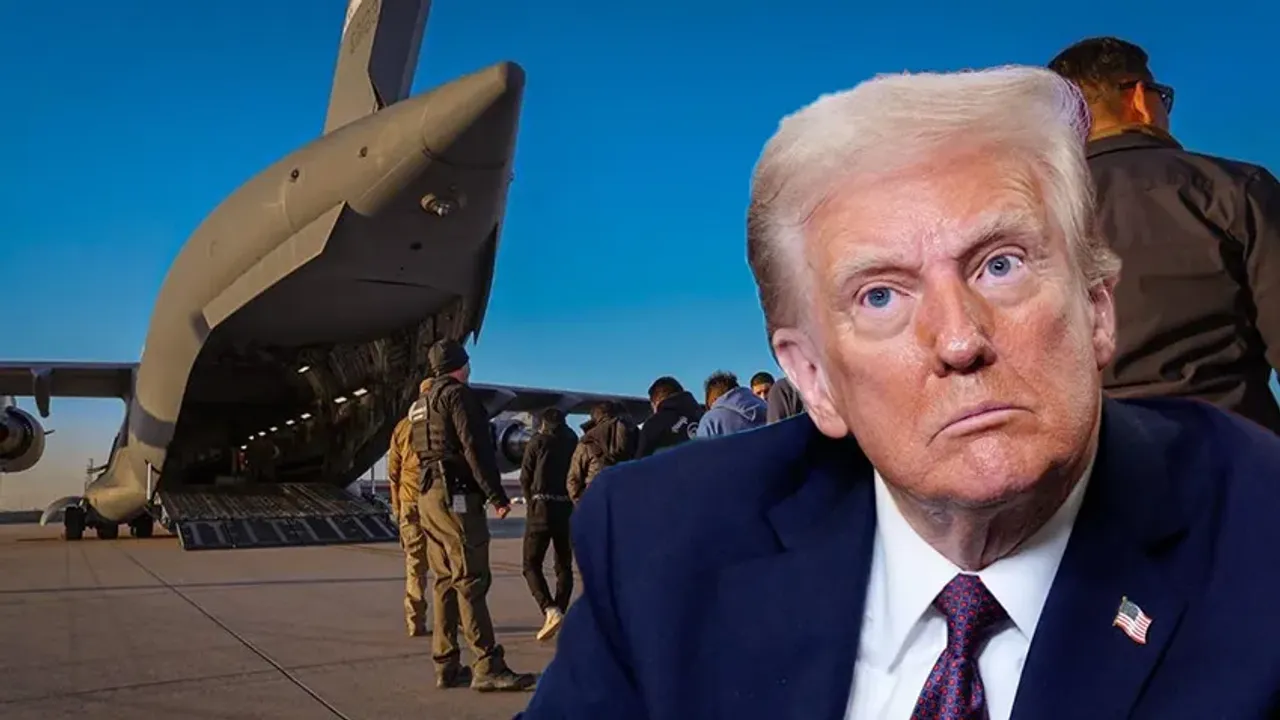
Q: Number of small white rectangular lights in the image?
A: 9